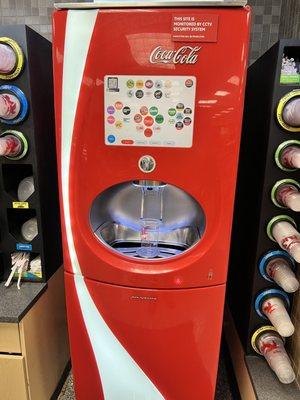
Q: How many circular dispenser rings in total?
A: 10